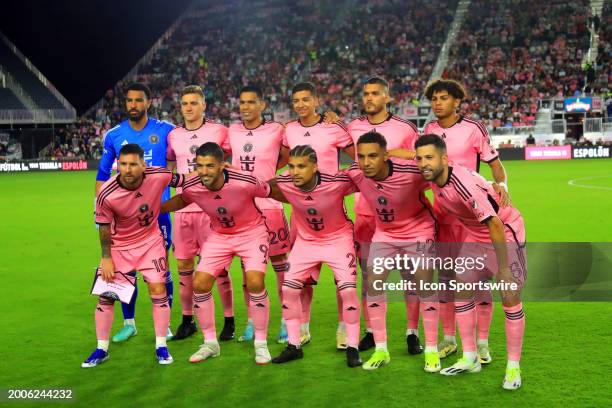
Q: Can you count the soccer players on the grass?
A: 11